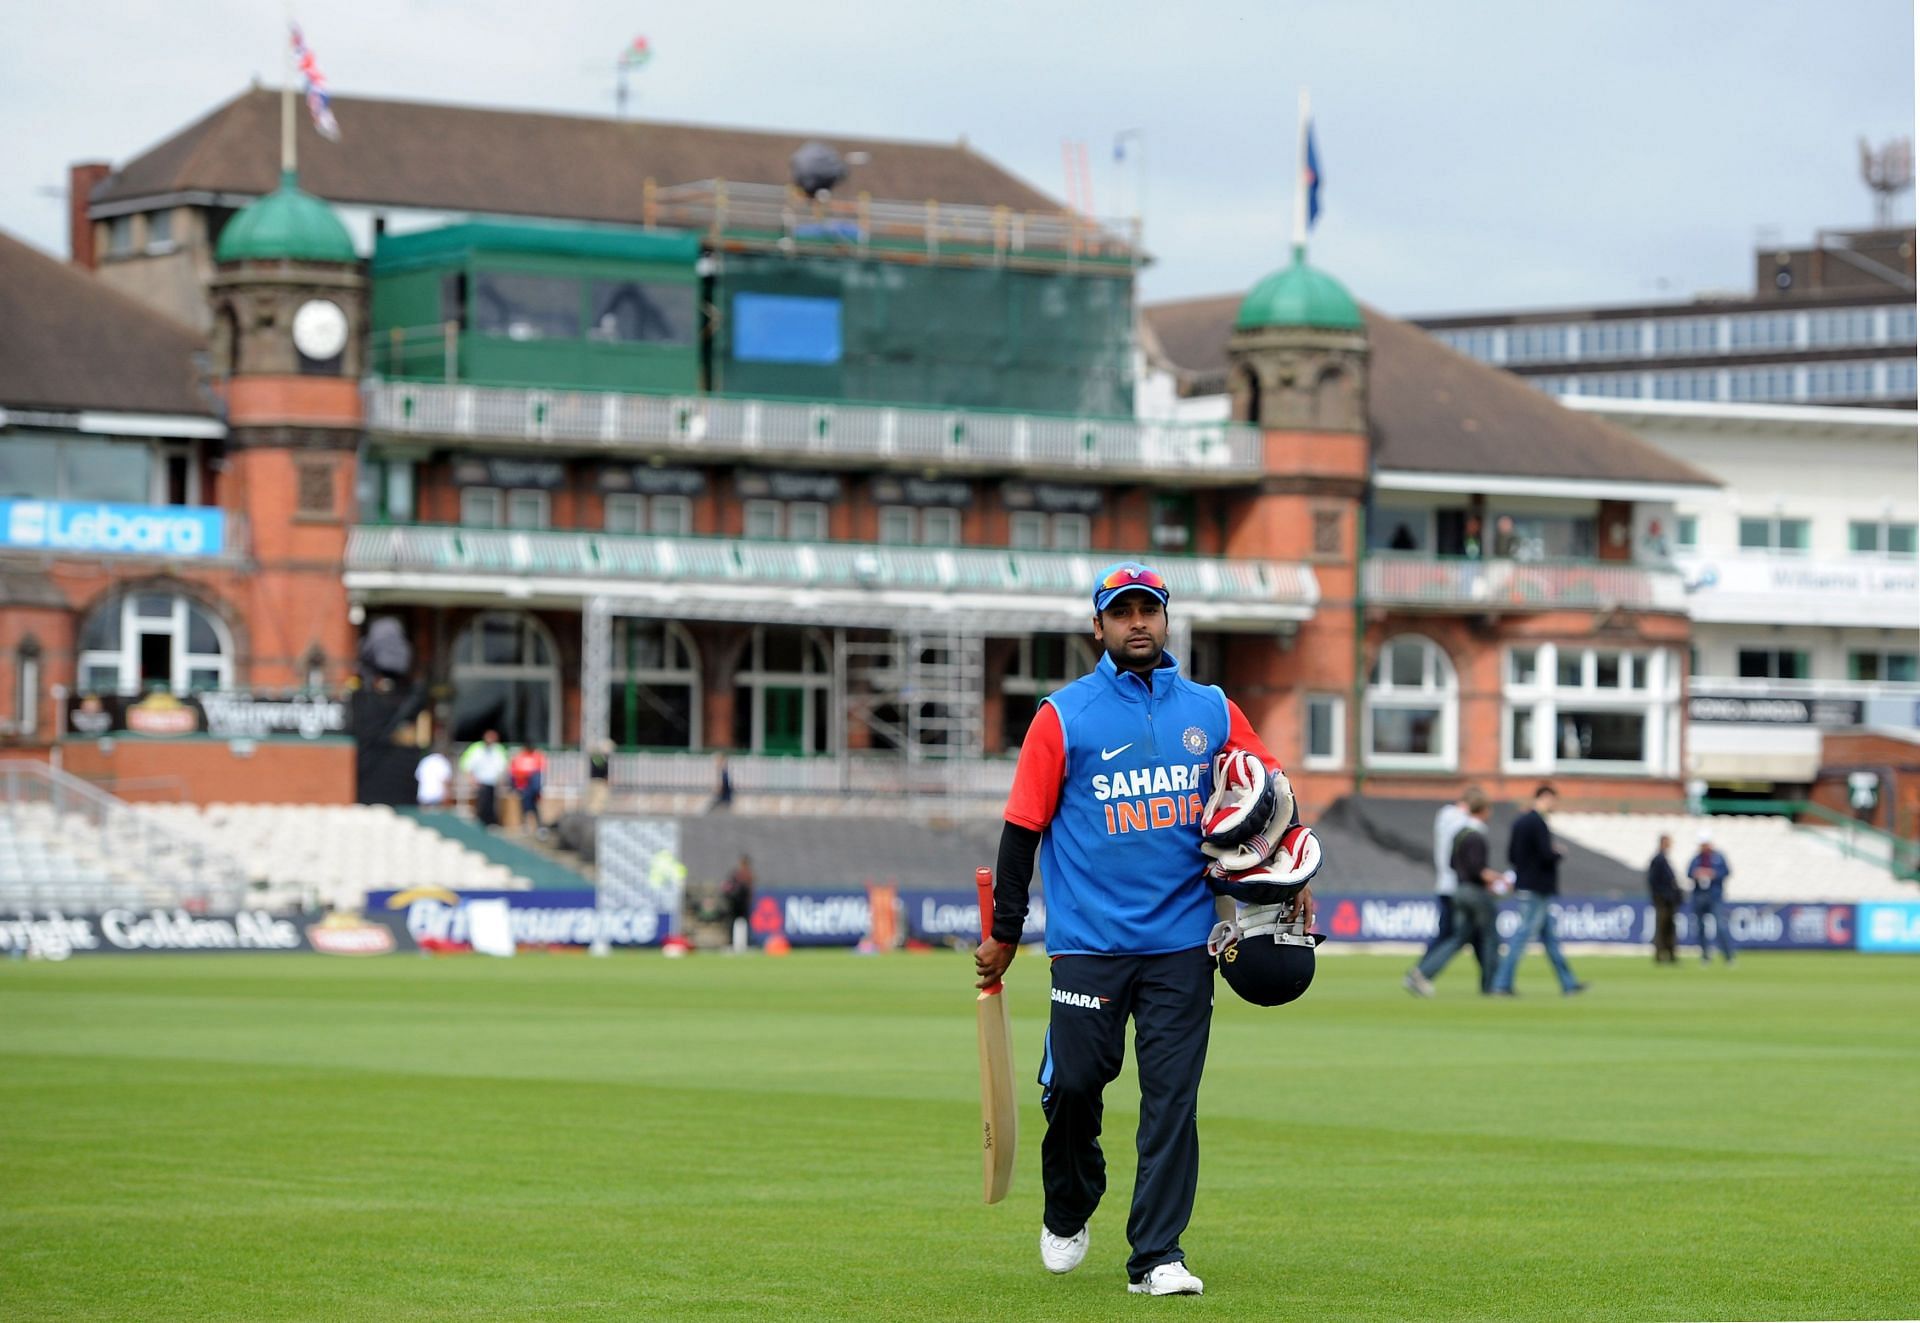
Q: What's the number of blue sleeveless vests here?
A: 1